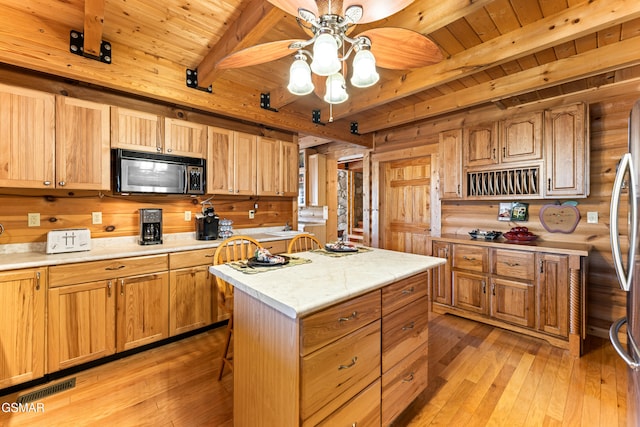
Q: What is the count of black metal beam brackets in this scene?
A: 5